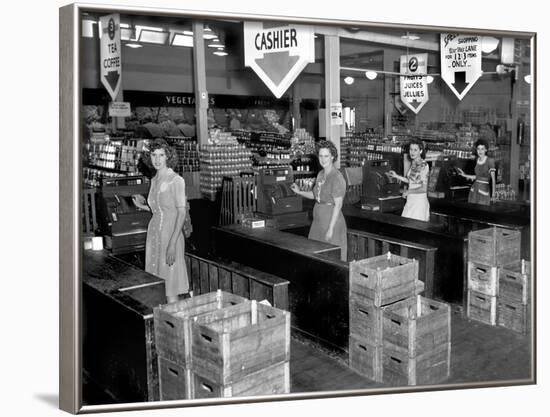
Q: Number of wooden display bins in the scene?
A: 14